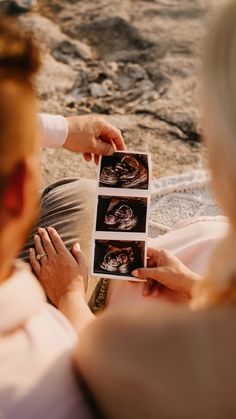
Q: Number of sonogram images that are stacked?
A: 3